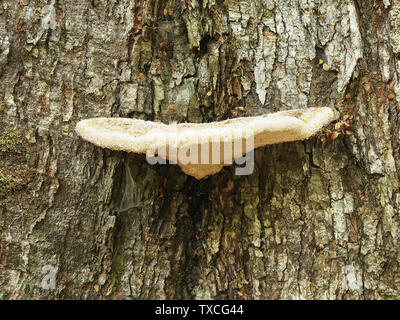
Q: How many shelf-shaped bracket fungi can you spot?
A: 1